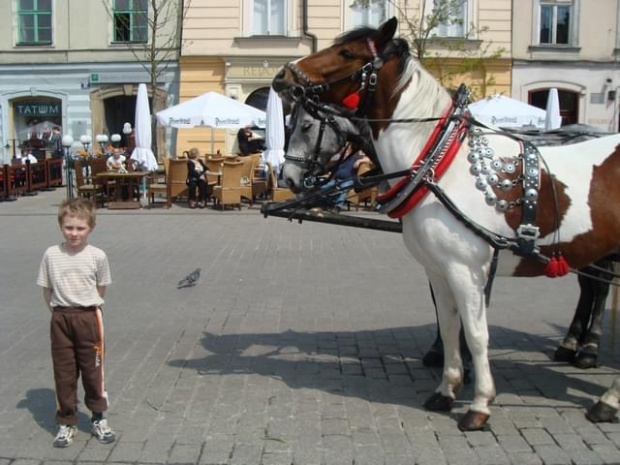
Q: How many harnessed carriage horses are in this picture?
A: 2